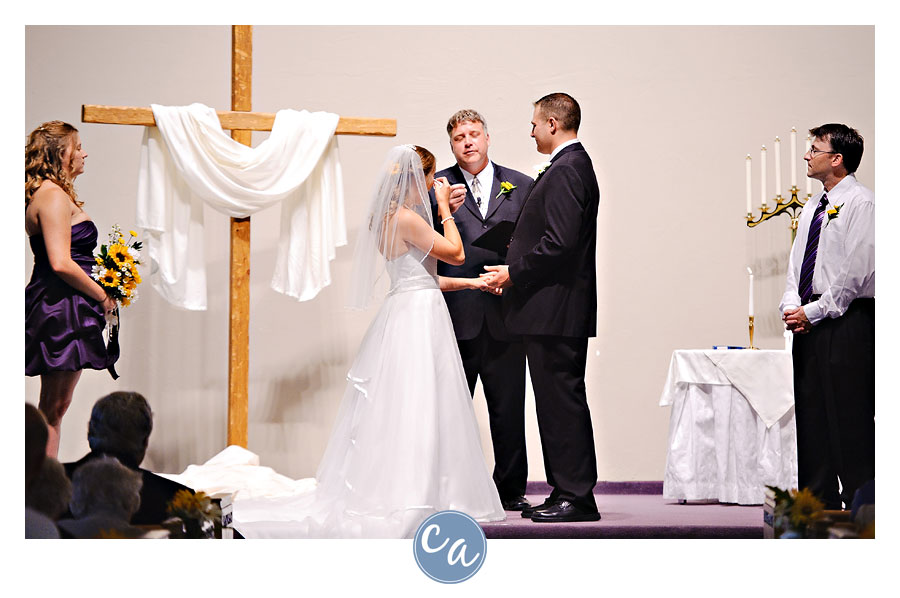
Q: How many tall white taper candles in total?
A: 6